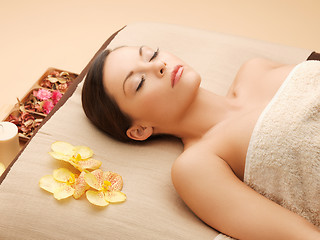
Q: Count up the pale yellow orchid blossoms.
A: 3